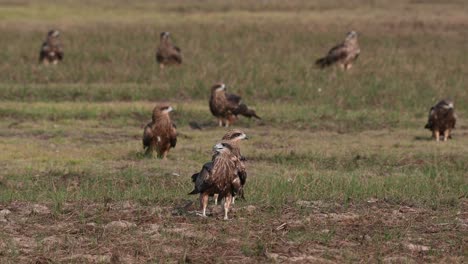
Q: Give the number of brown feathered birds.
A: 8